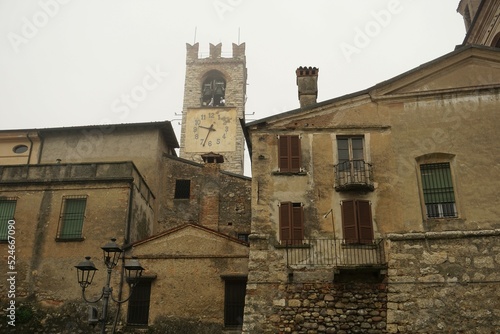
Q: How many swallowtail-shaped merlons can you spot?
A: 3